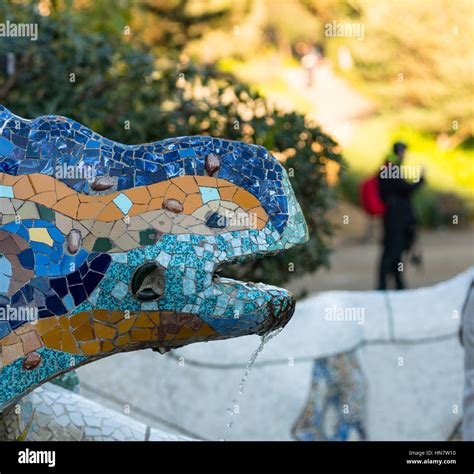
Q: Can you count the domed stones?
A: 5